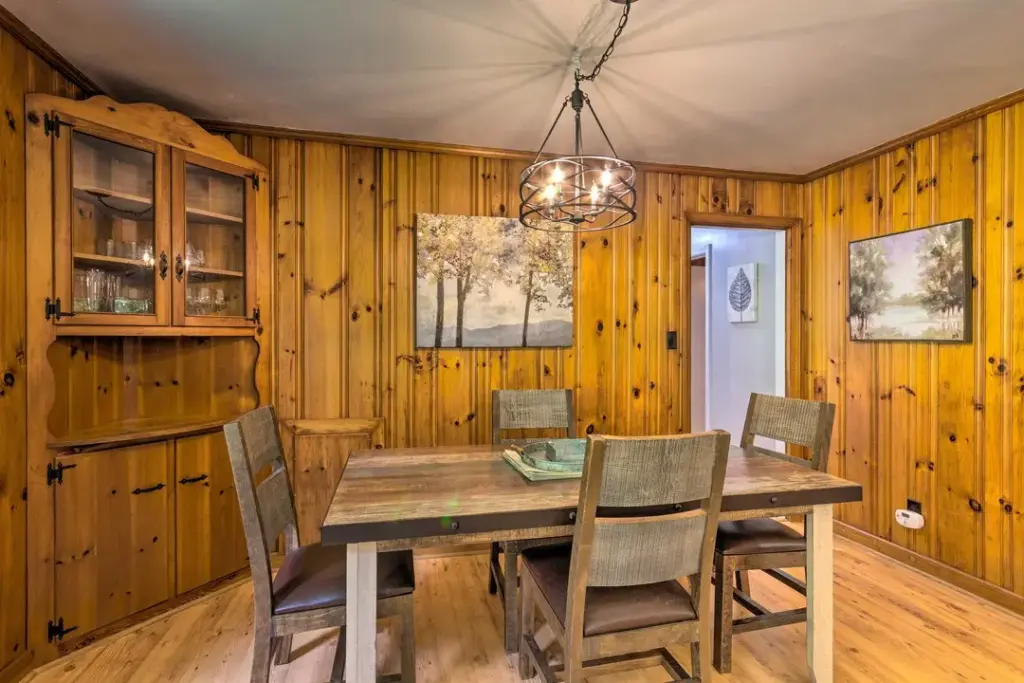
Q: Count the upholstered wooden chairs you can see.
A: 4